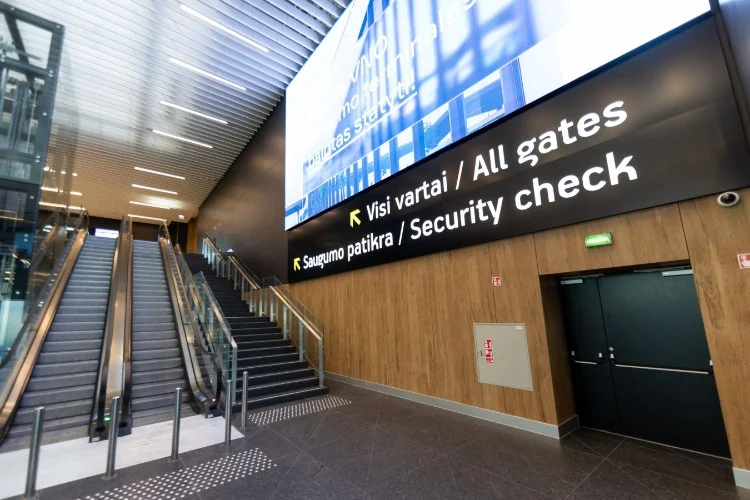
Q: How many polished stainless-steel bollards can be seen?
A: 5